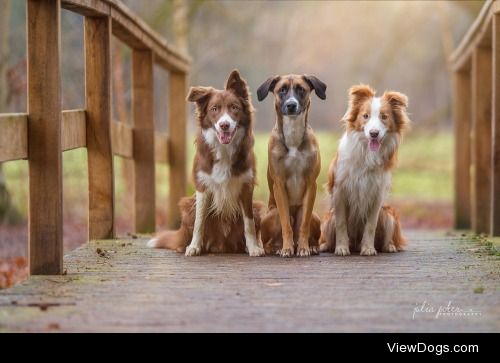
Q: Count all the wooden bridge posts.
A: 7